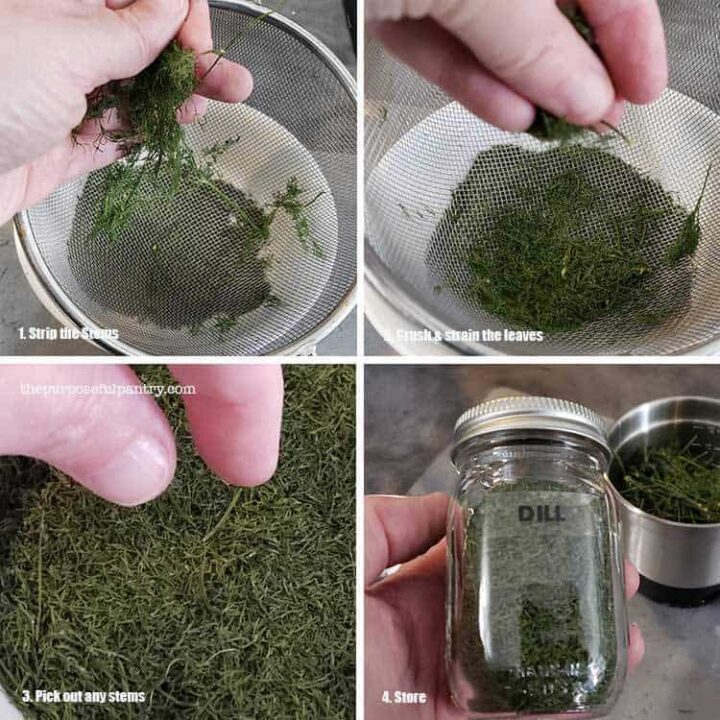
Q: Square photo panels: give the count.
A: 4